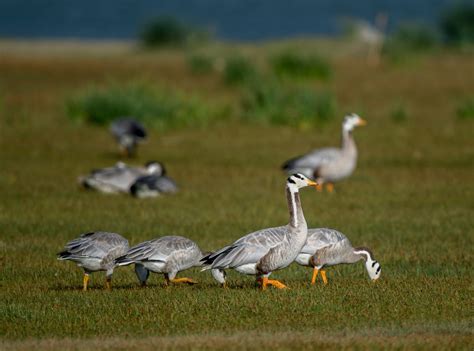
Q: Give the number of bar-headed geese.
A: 8